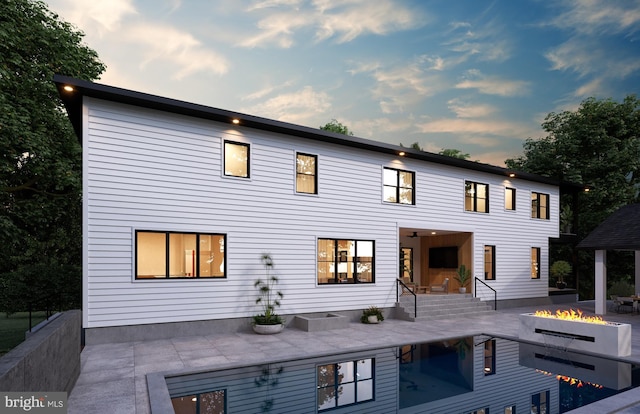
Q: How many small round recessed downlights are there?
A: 6